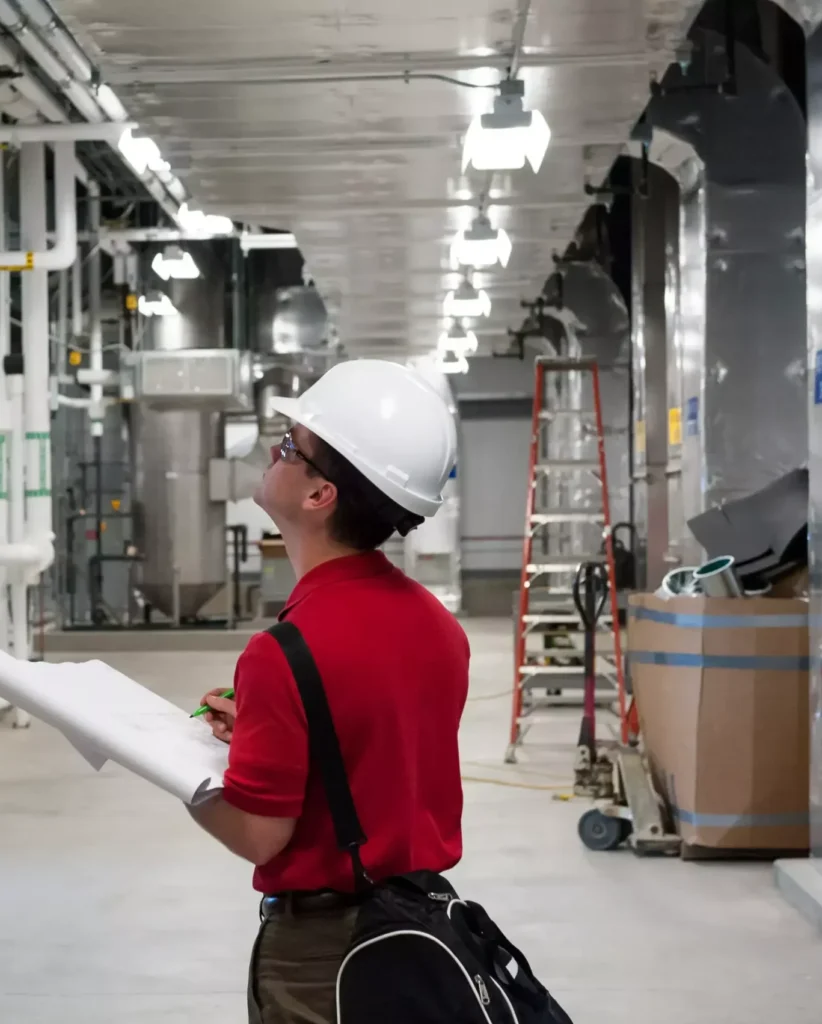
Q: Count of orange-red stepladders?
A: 1